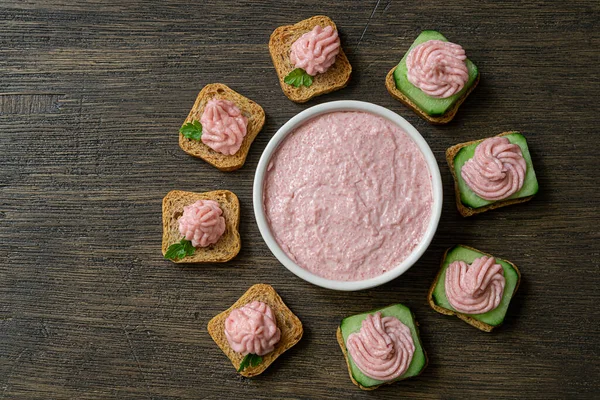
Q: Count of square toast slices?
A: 8